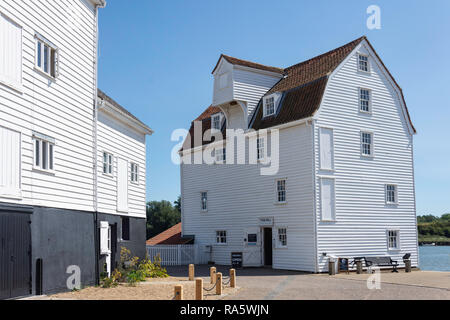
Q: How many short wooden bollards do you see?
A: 6